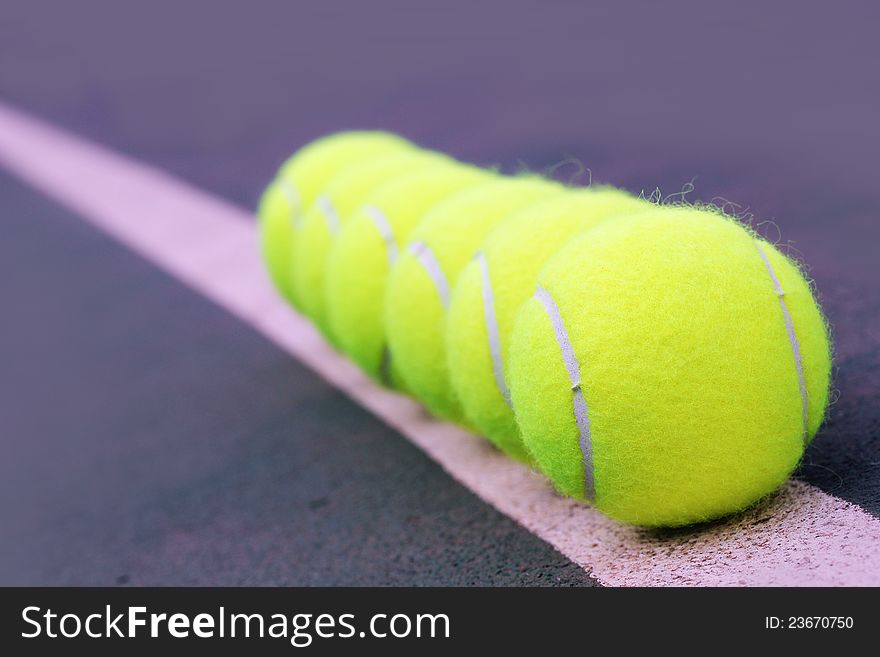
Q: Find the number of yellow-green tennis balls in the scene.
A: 6